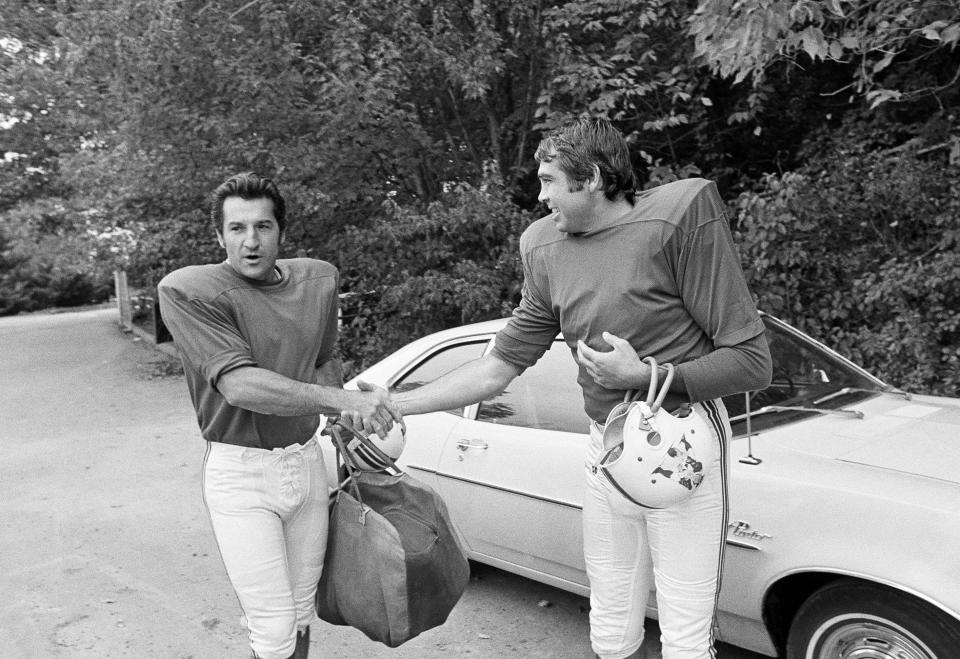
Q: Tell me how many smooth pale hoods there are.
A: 1